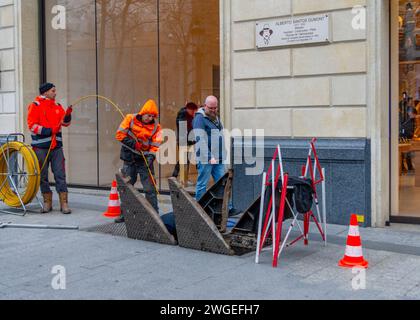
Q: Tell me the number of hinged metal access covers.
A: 4